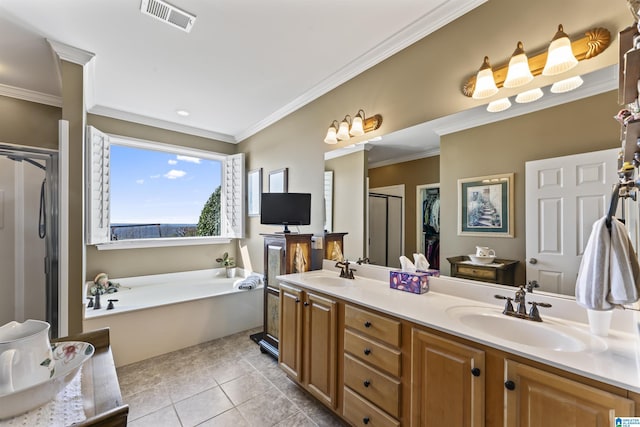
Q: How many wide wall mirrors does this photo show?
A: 1